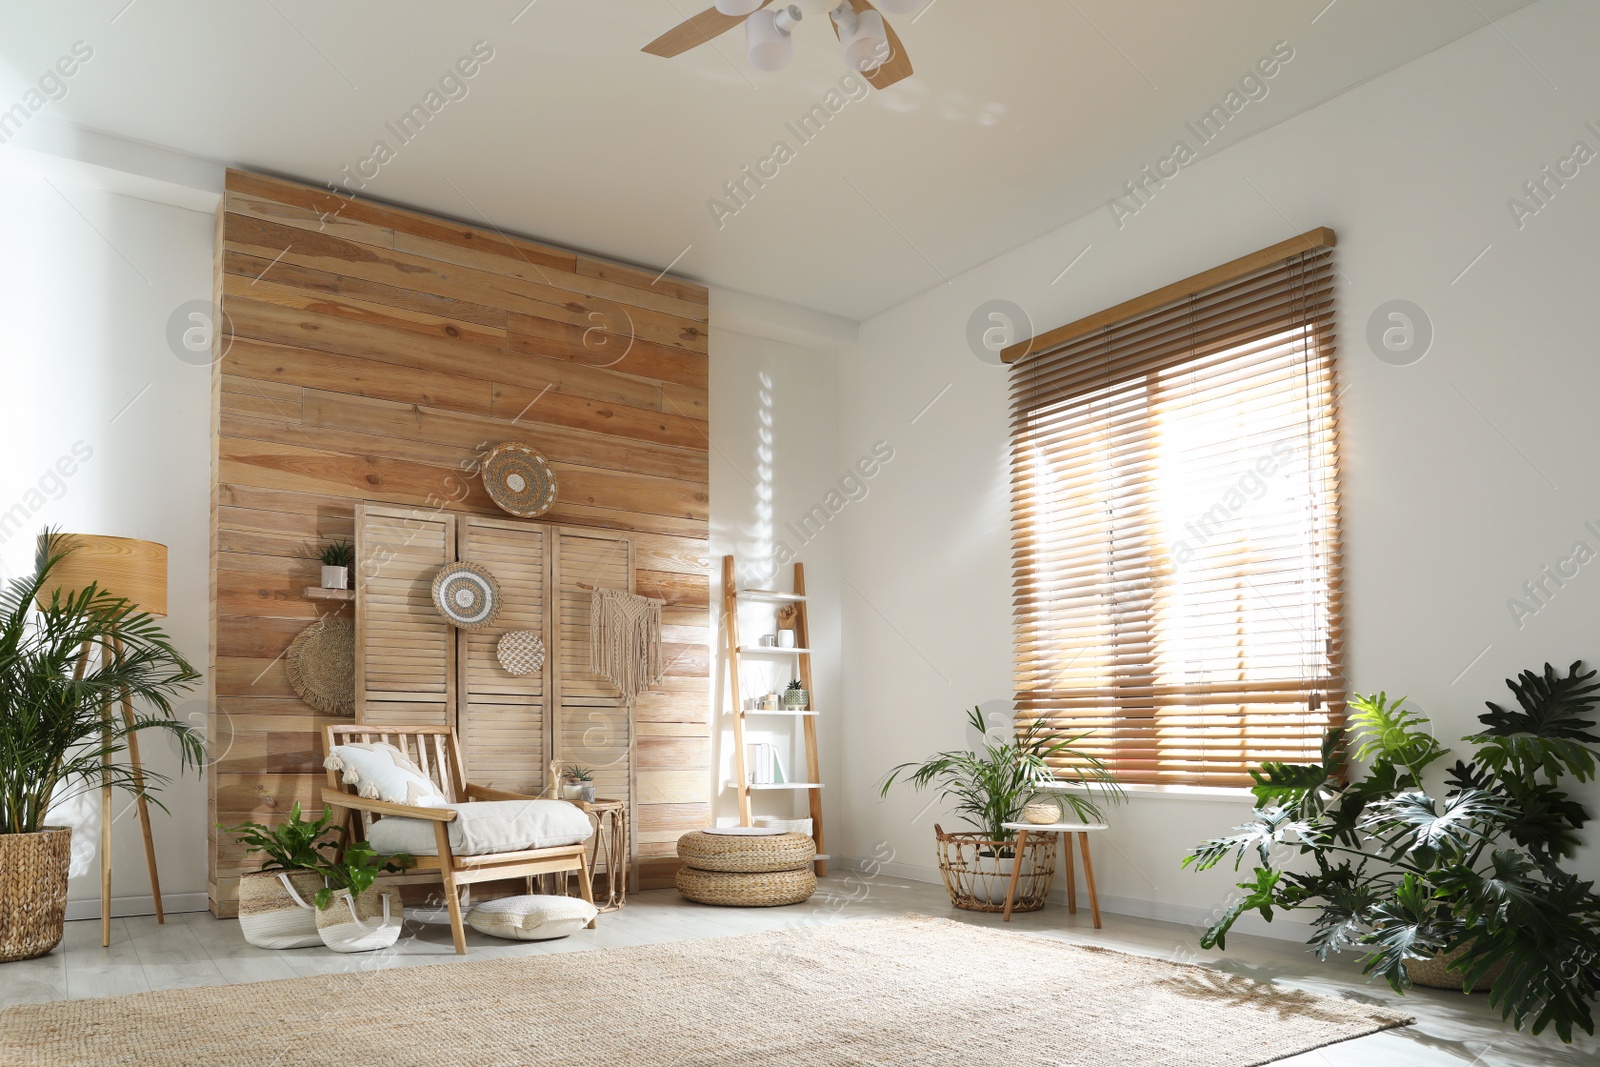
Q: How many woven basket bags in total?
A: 2